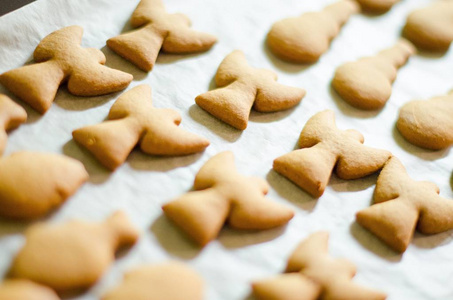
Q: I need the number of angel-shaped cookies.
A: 8